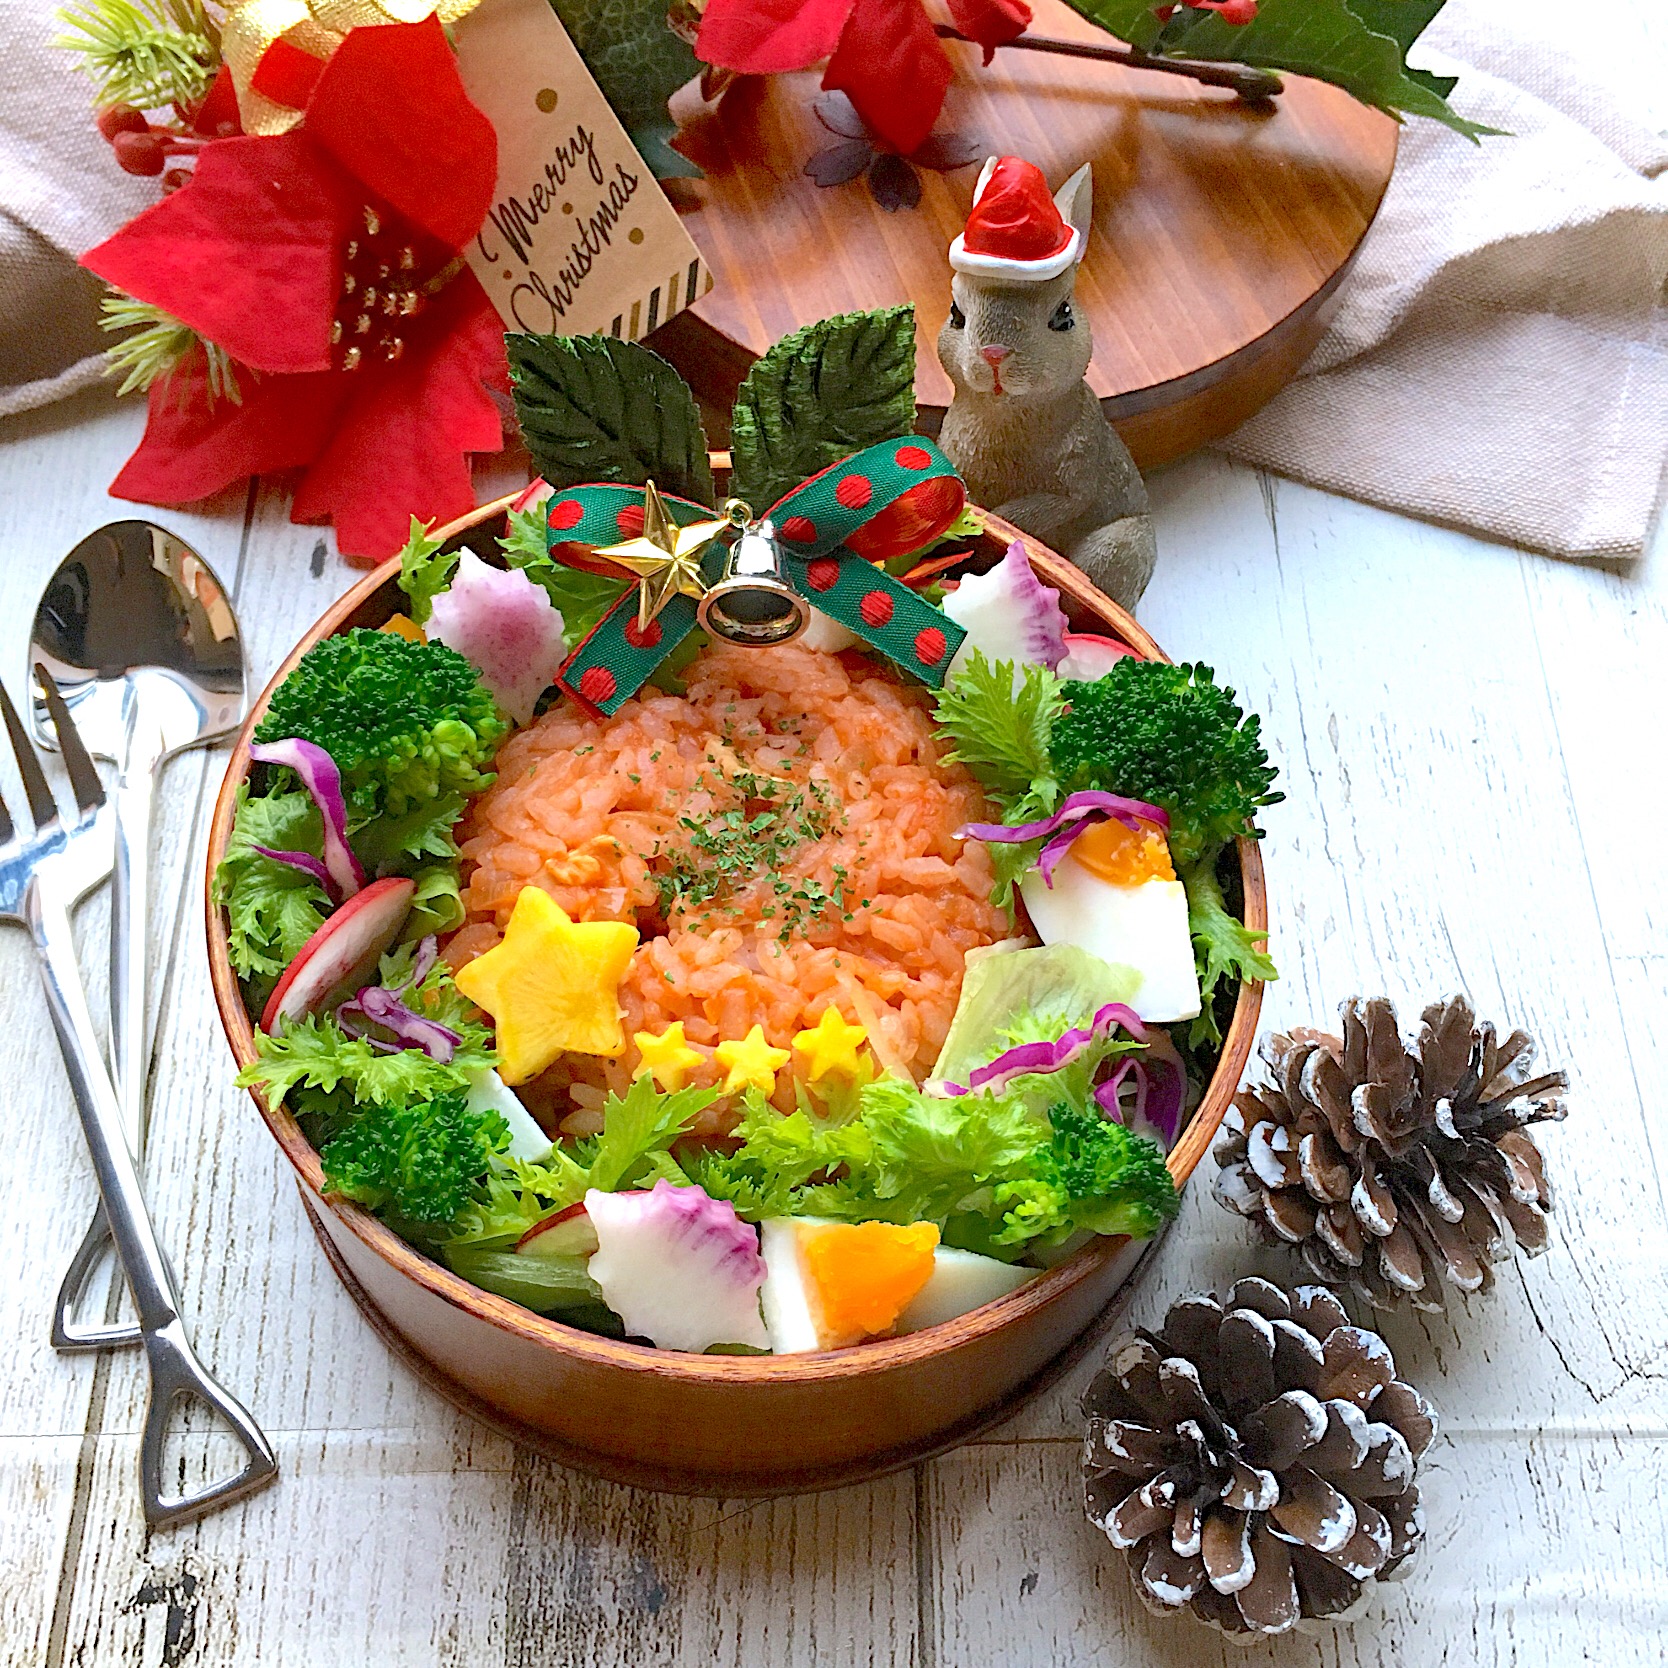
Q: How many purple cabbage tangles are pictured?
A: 4